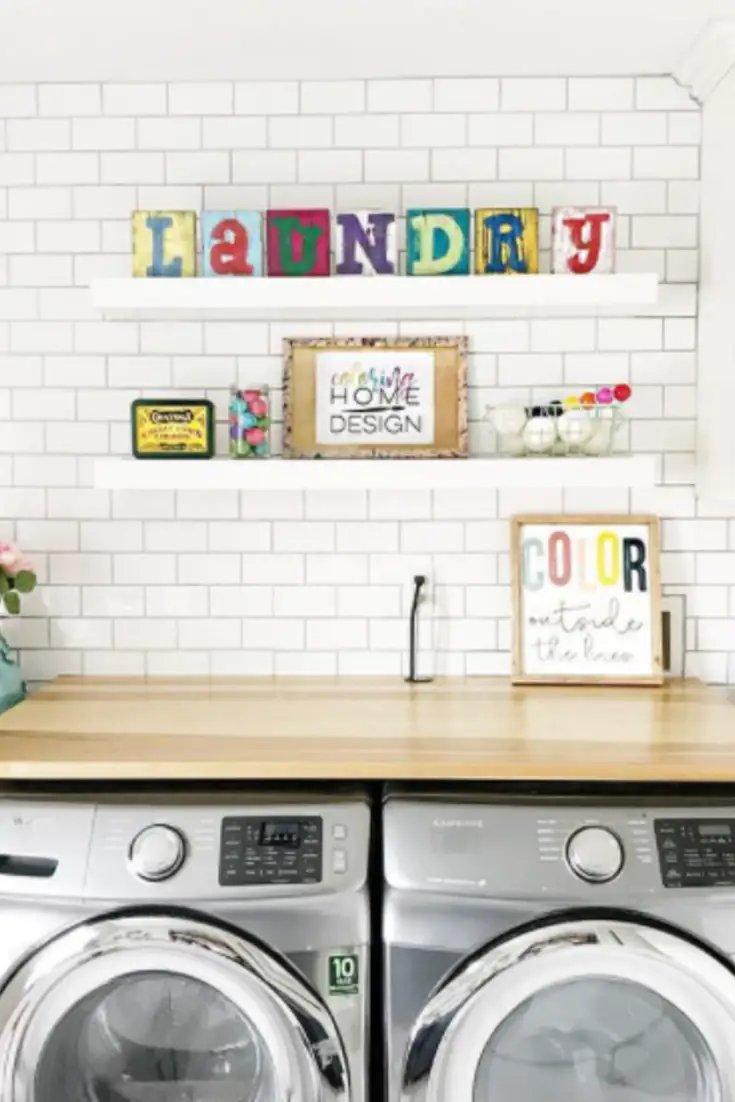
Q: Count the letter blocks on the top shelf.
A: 7